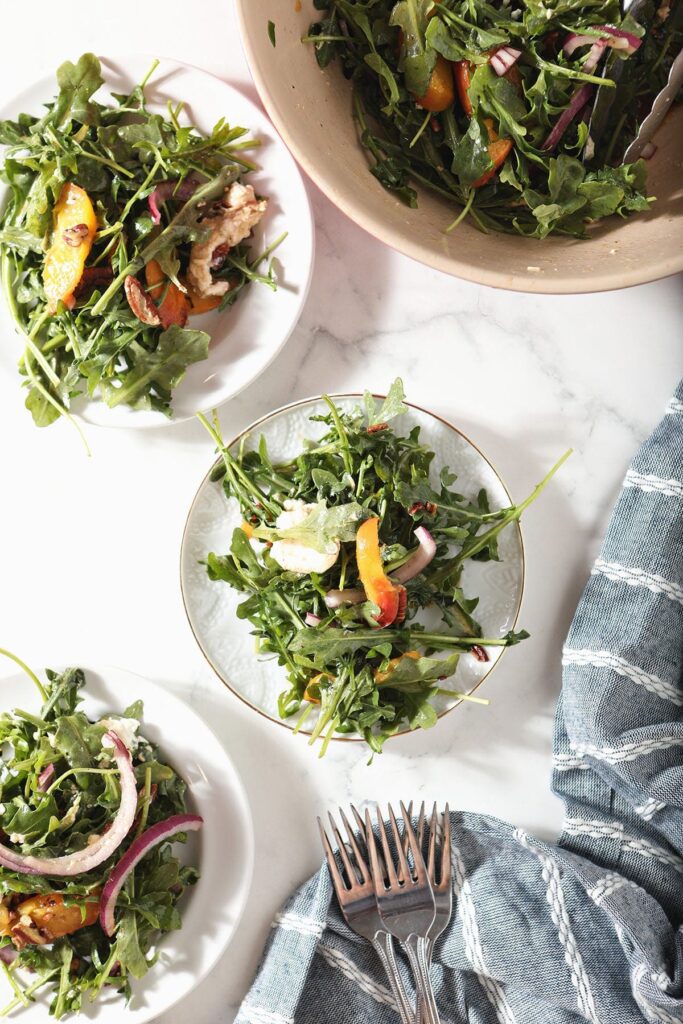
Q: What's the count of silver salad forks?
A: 3